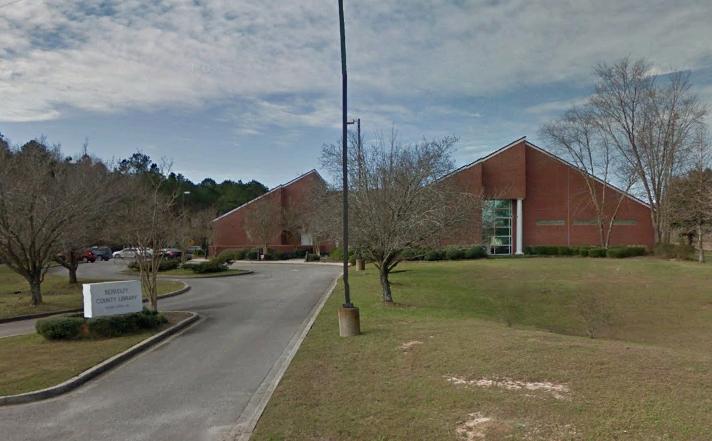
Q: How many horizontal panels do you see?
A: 3